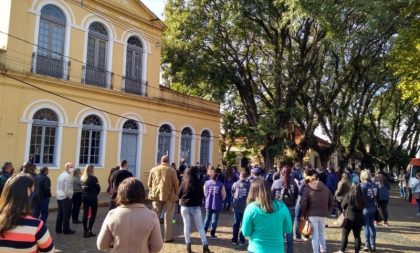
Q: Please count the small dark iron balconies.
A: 3